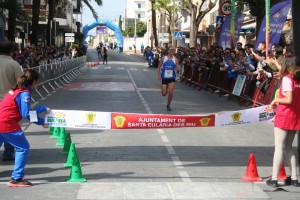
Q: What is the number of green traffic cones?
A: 6